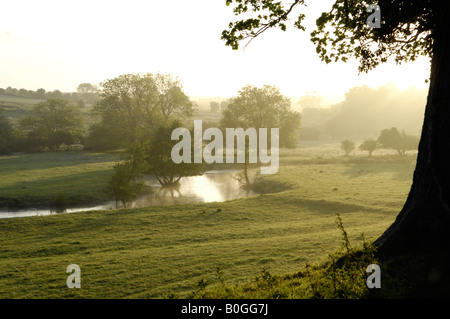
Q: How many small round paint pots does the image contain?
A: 0